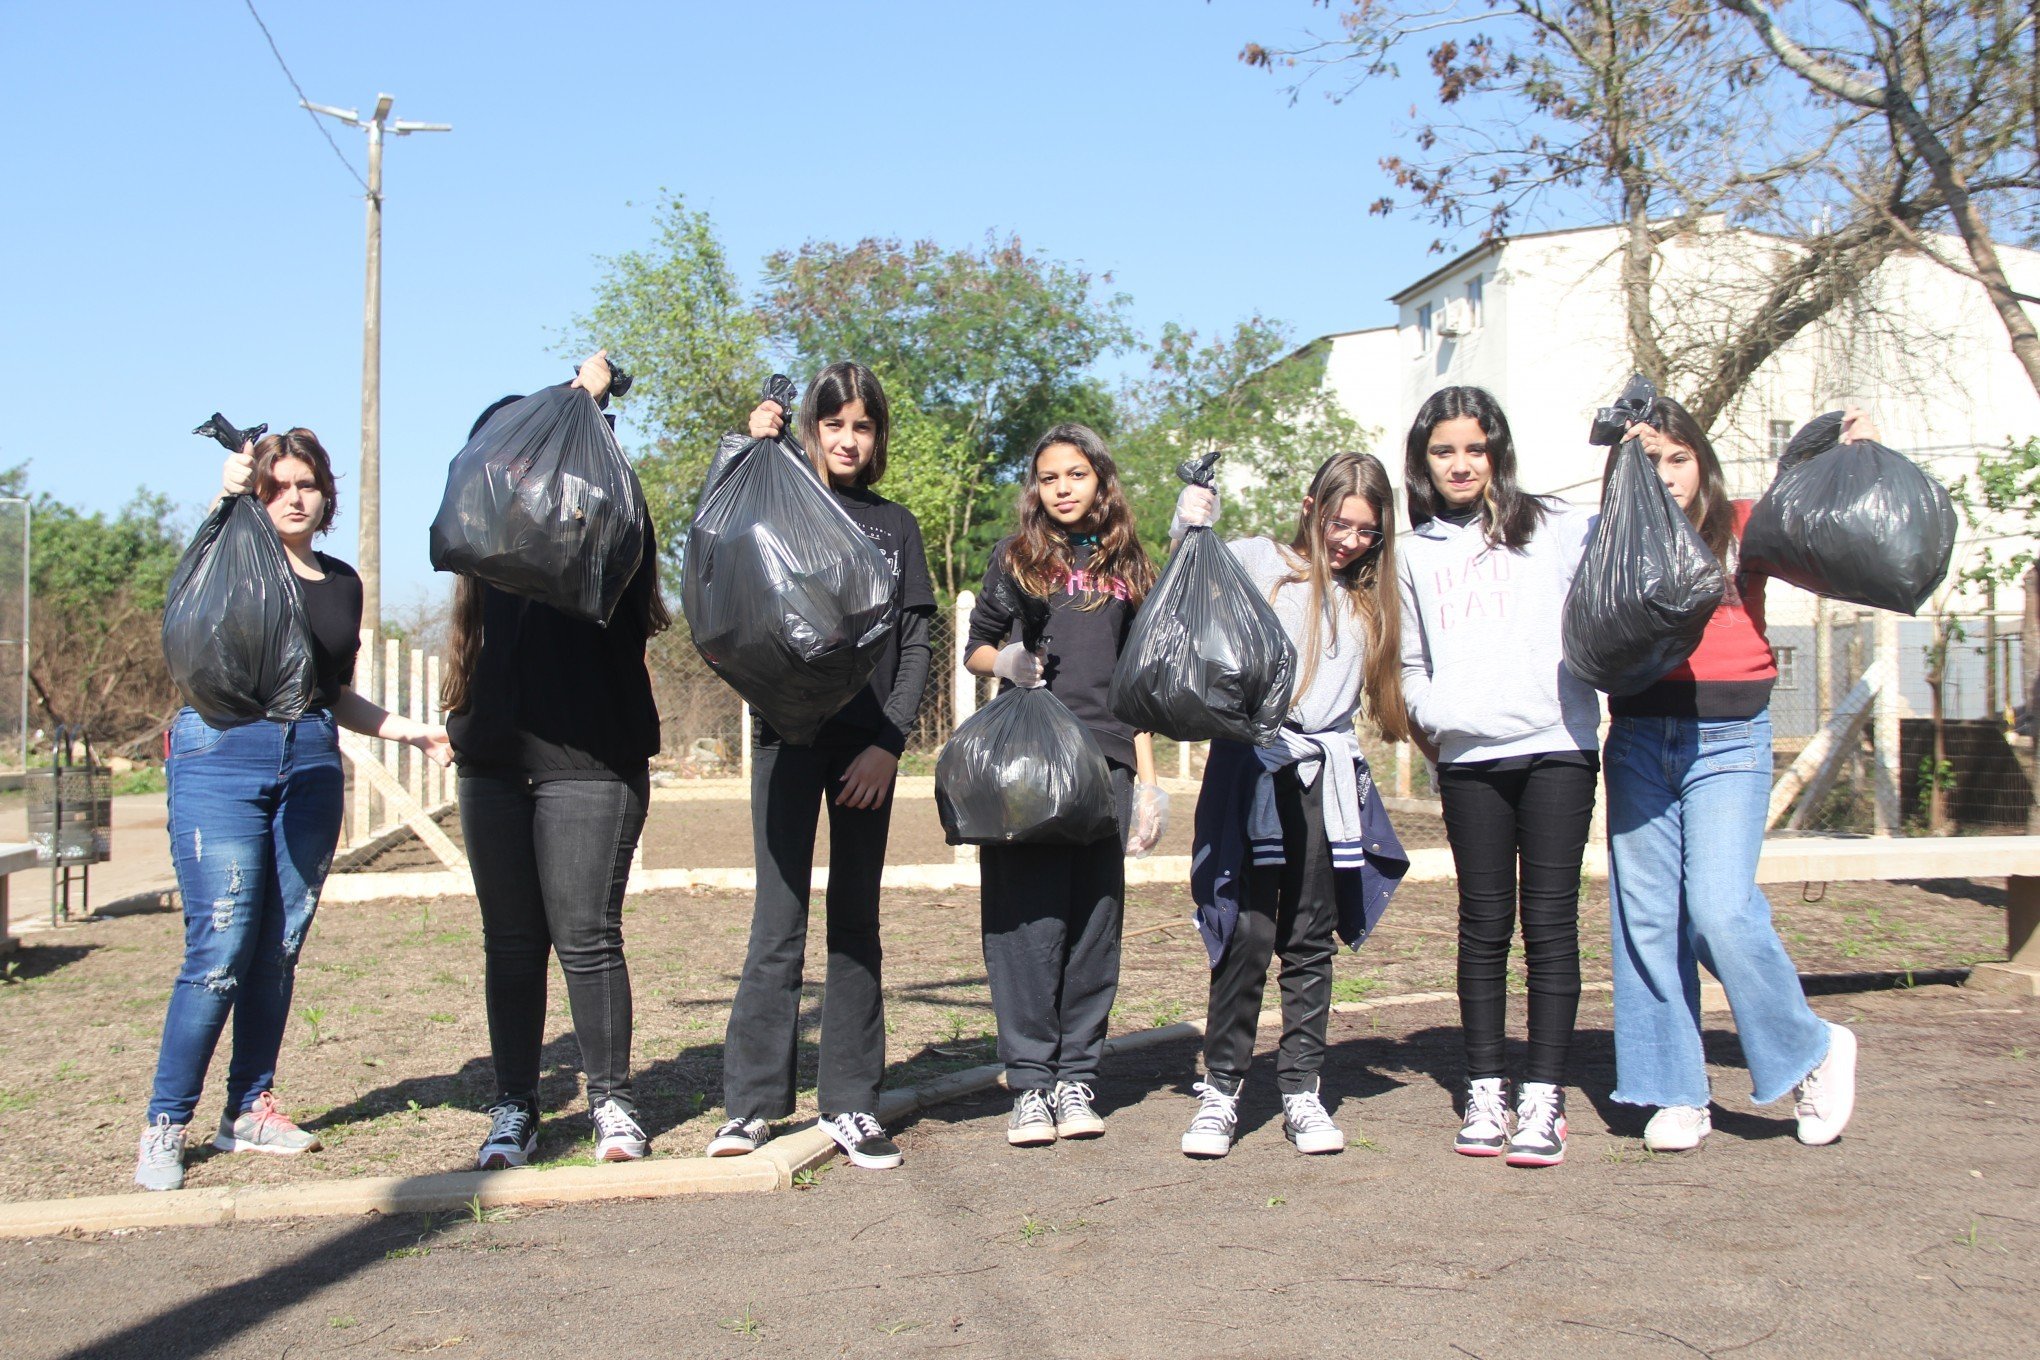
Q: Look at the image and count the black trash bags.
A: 7